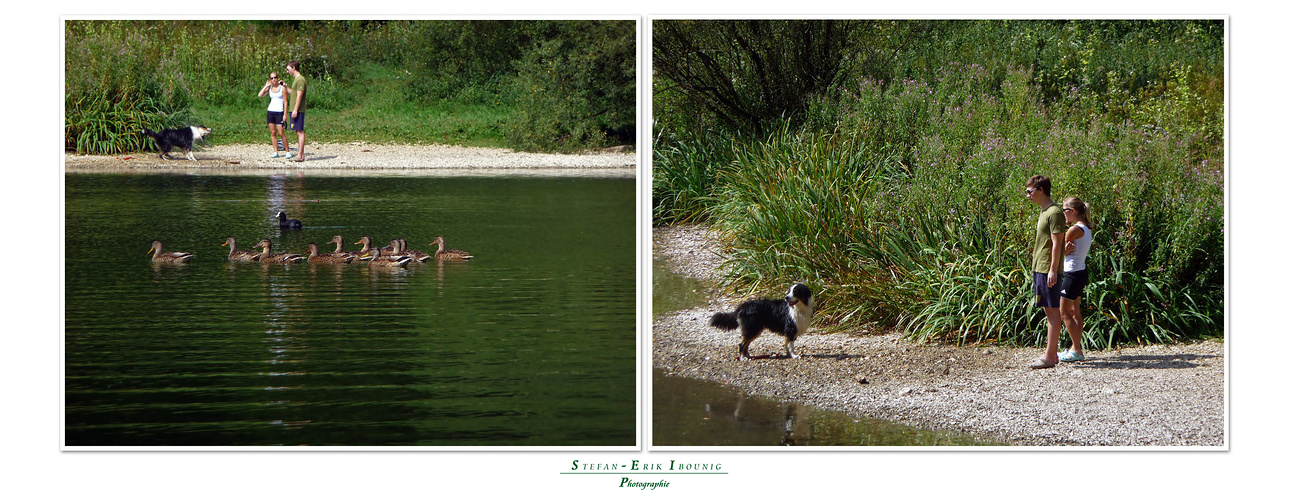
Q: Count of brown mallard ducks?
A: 10